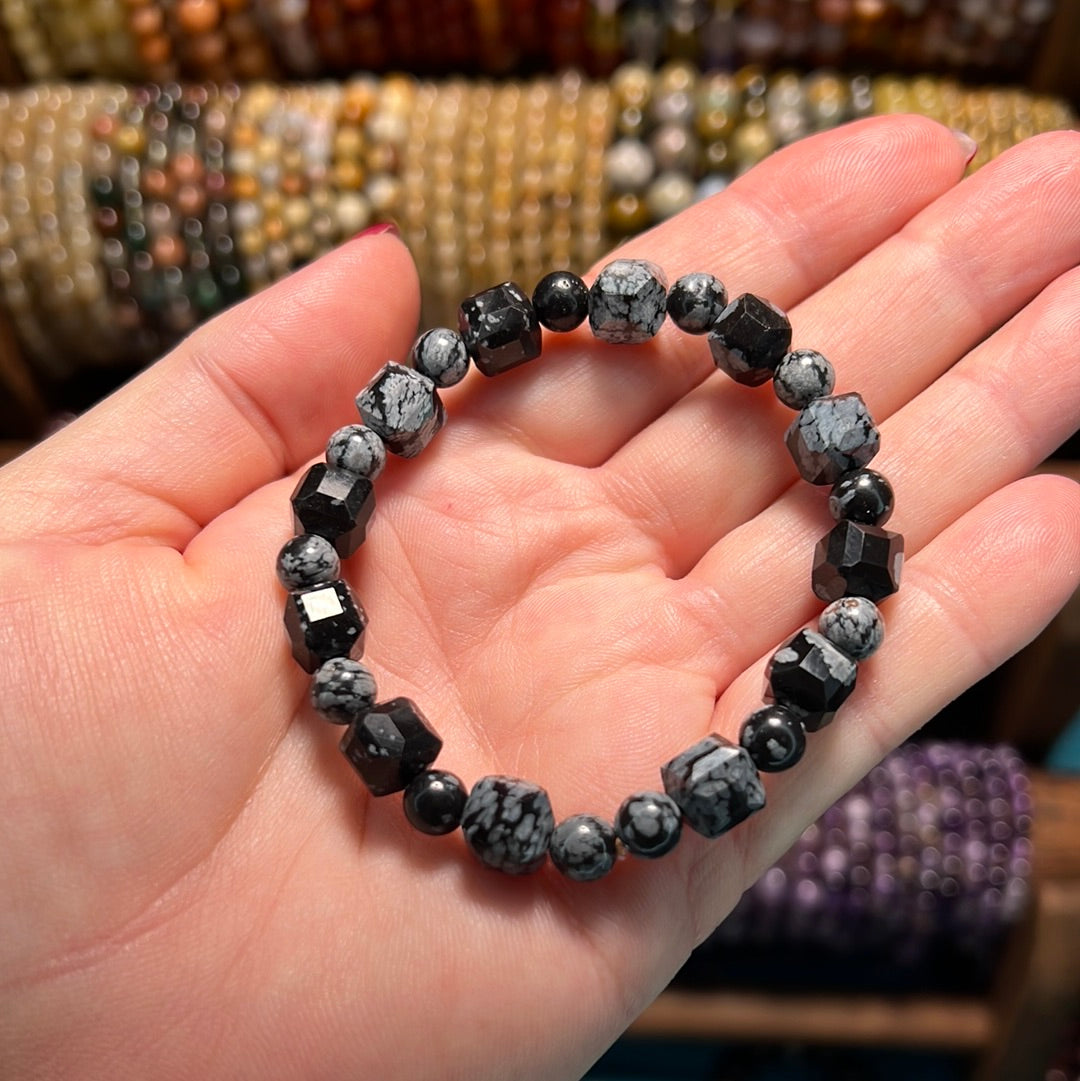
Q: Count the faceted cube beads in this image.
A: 12